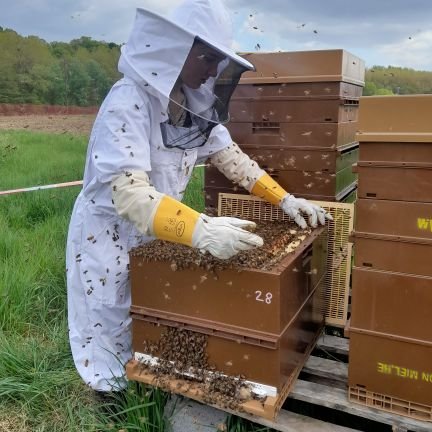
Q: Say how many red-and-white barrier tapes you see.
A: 1